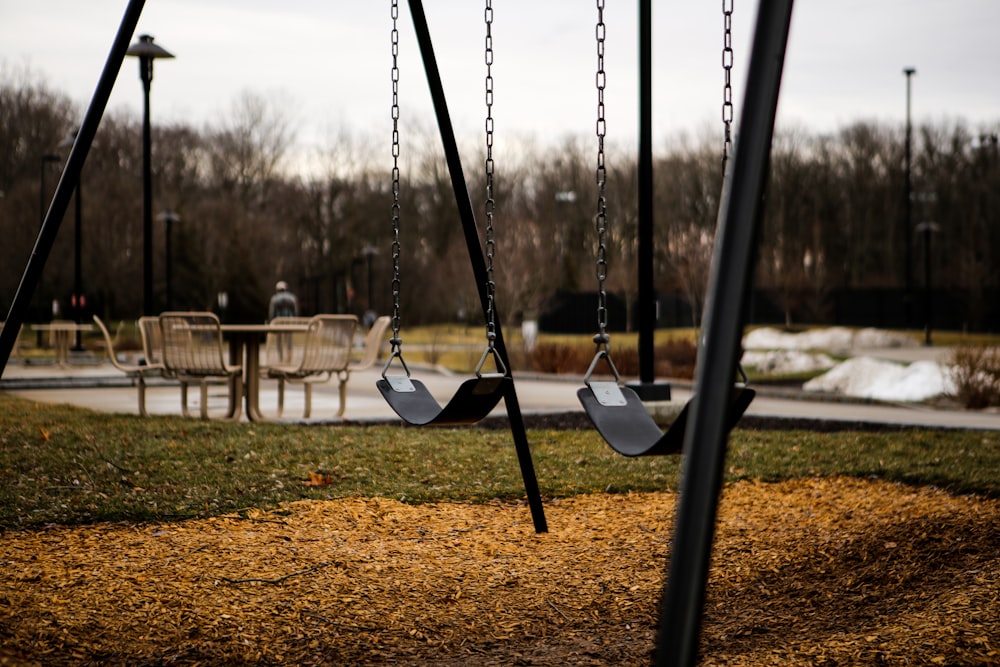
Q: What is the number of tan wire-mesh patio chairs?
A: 6